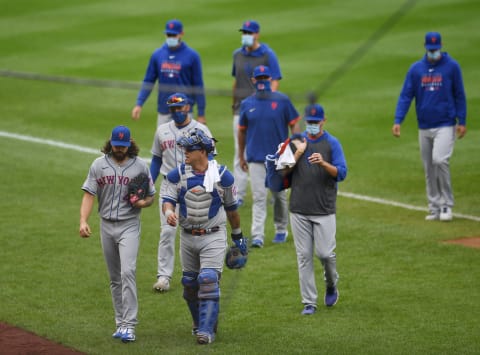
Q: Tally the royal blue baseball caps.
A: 7